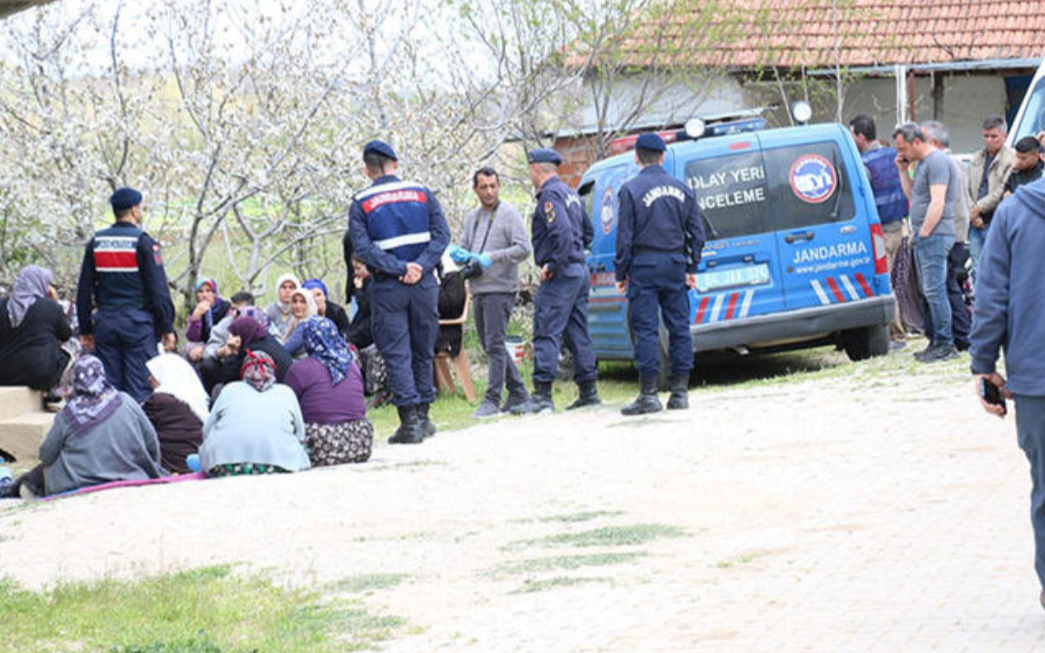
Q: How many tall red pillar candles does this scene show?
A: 0